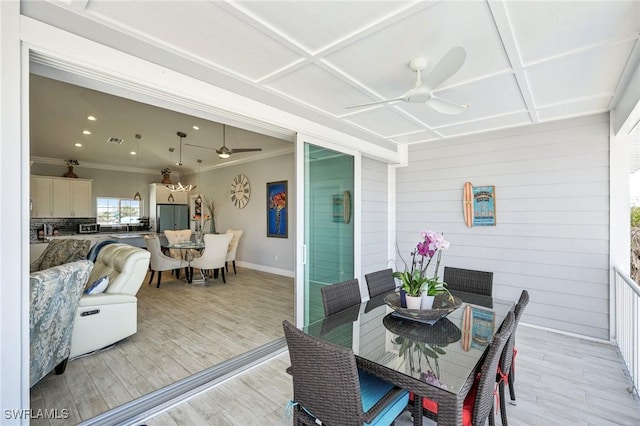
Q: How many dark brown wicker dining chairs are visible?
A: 6